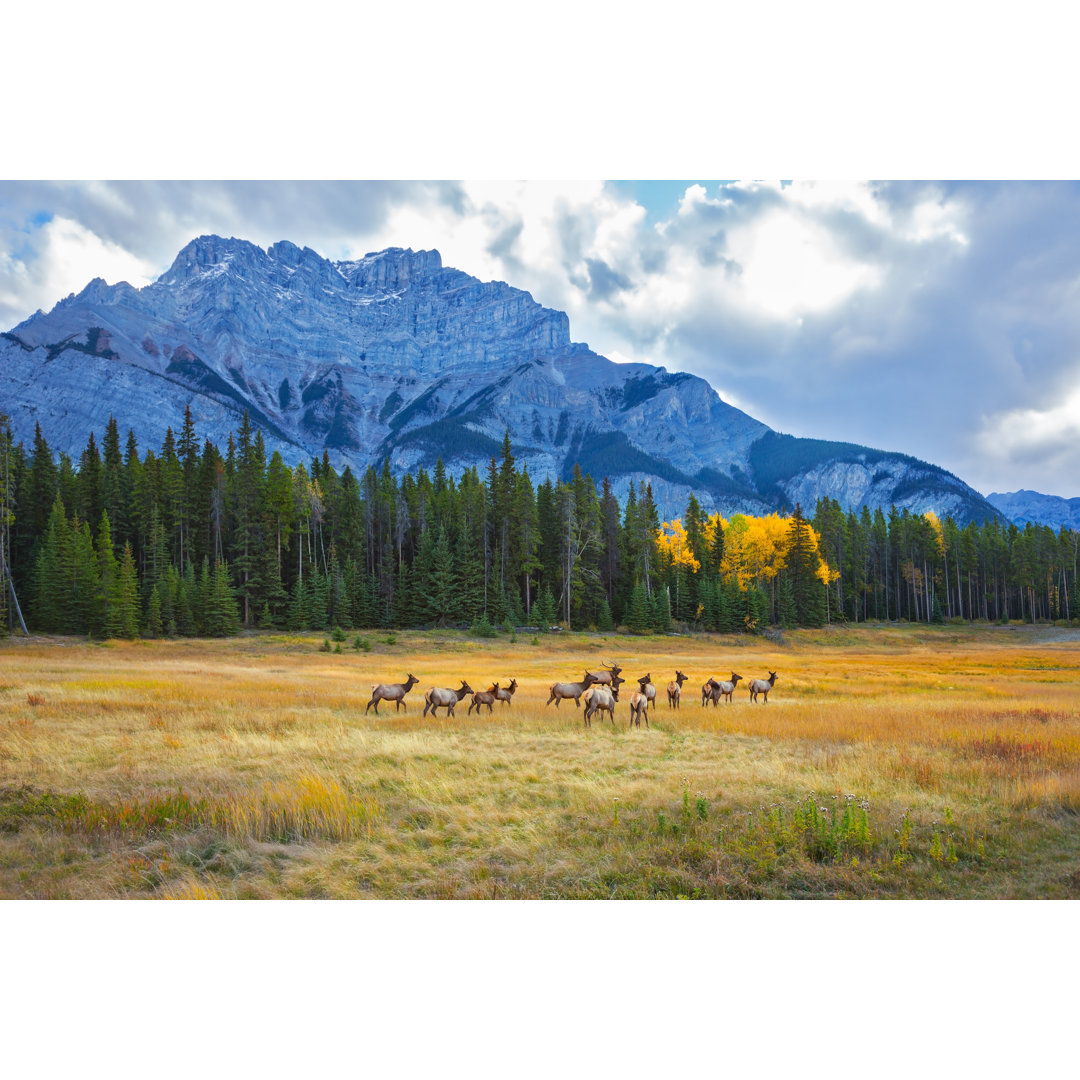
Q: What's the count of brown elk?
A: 14